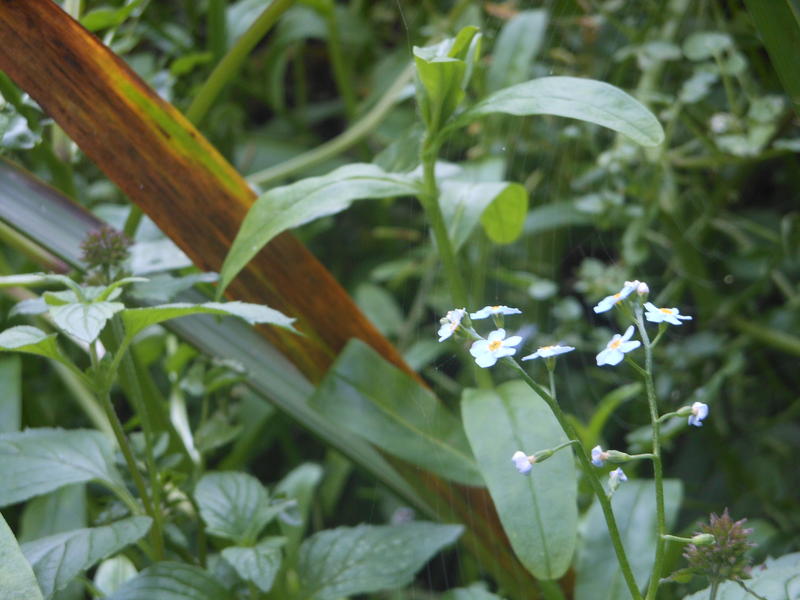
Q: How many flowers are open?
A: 7